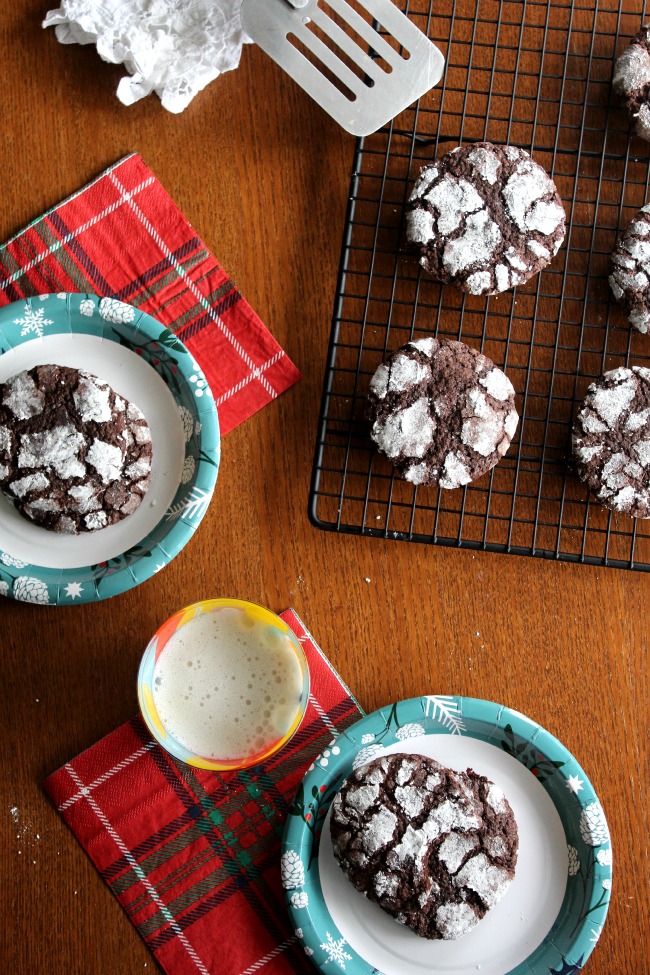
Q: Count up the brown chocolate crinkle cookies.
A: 7